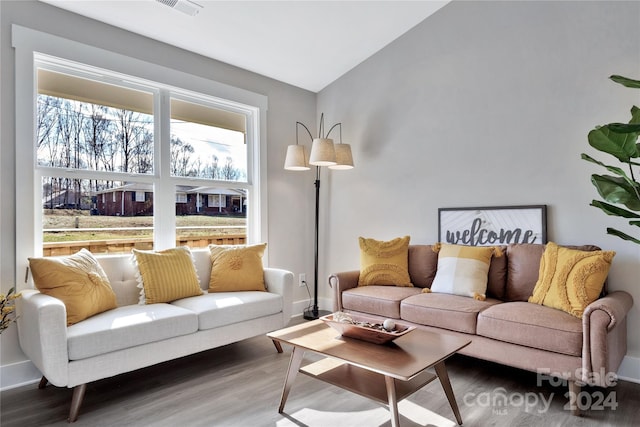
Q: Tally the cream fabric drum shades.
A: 3